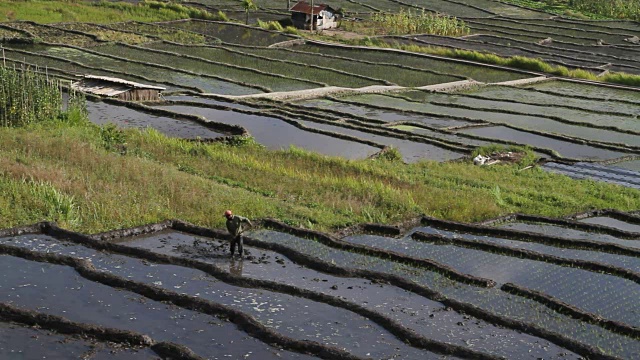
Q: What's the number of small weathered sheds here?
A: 2